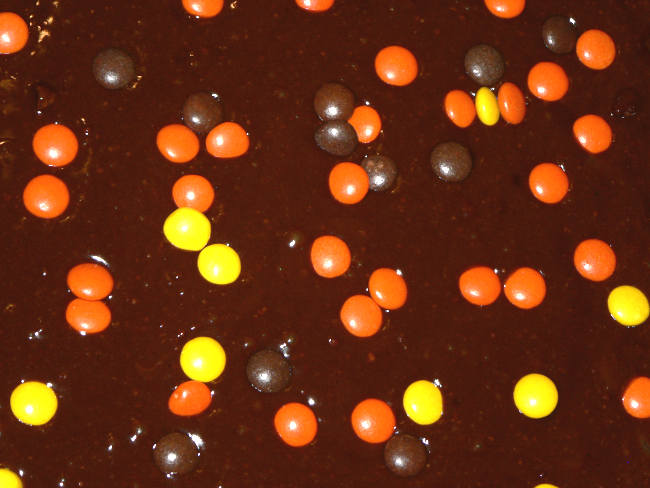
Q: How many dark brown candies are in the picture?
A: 11